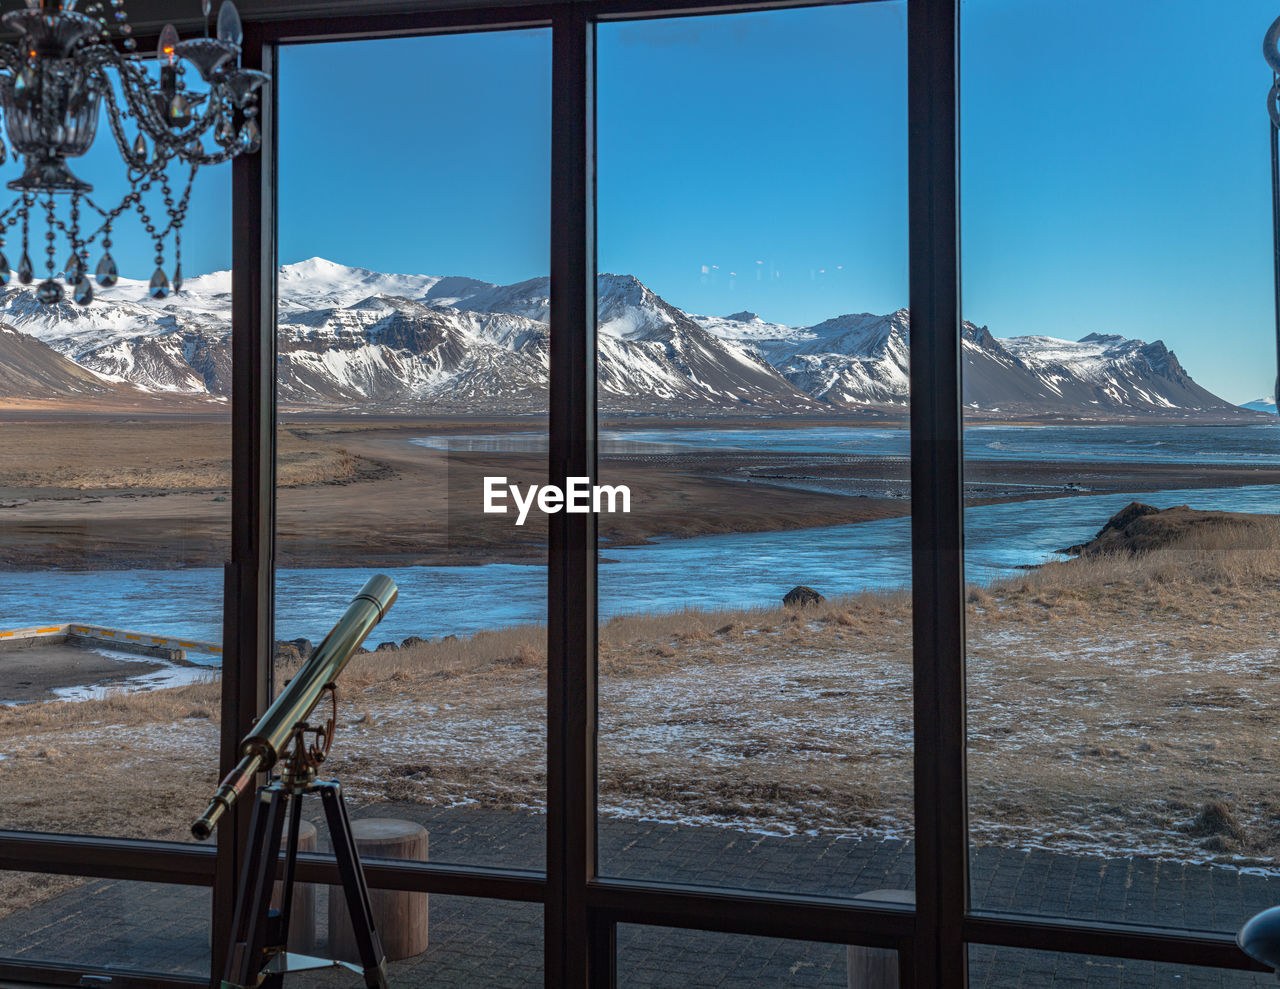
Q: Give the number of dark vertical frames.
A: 3